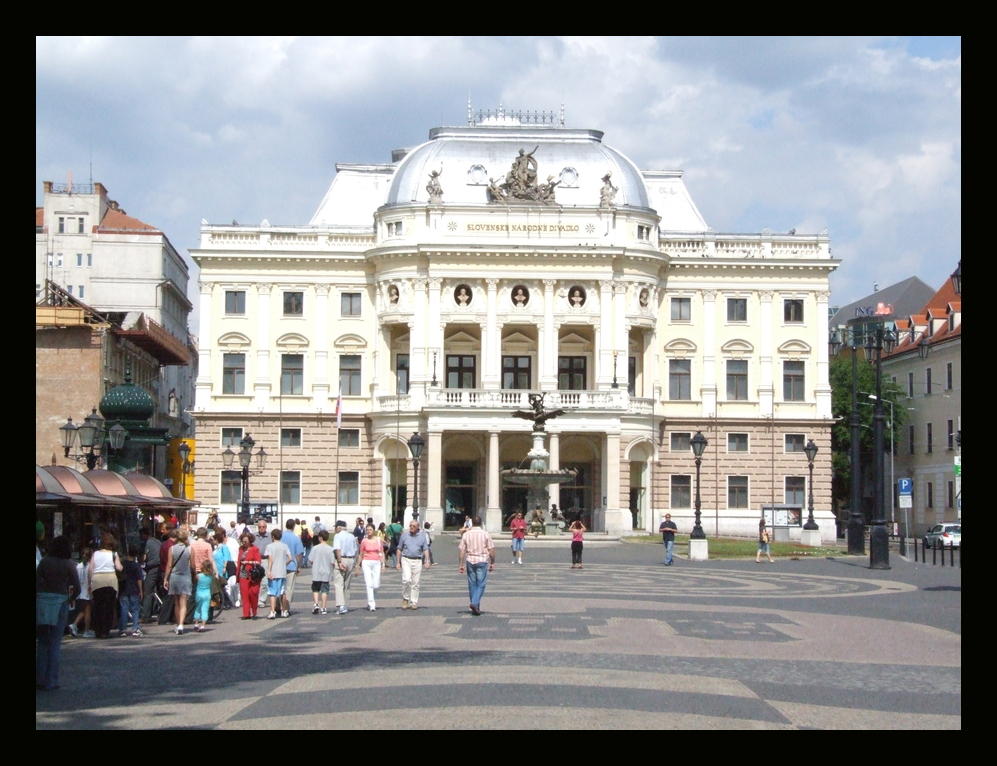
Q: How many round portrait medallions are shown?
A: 5